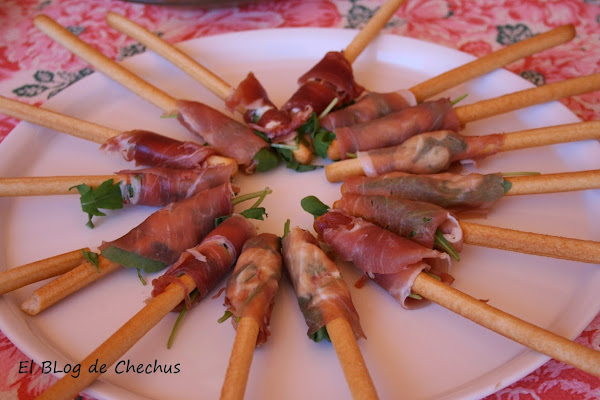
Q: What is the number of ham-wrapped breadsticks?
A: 15